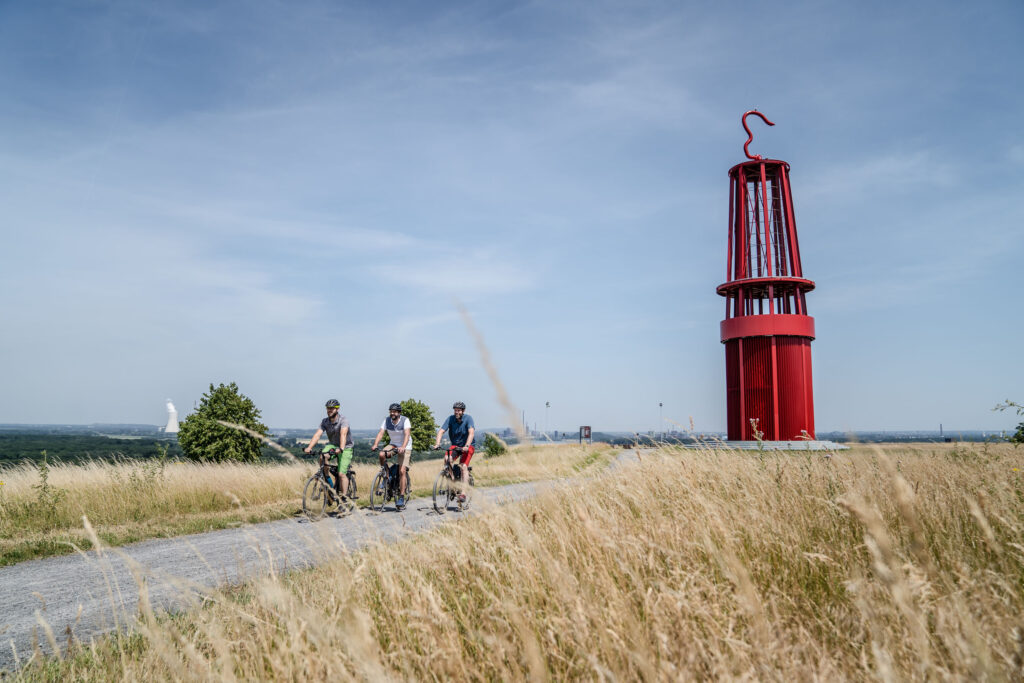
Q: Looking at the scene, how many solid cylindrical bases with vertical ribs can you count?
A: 1